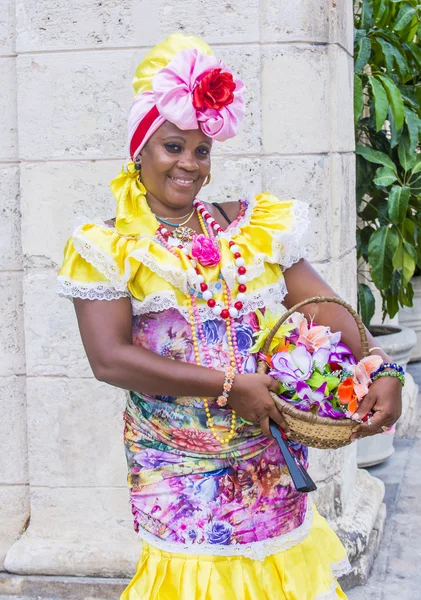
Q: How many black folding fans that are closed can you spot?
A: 1